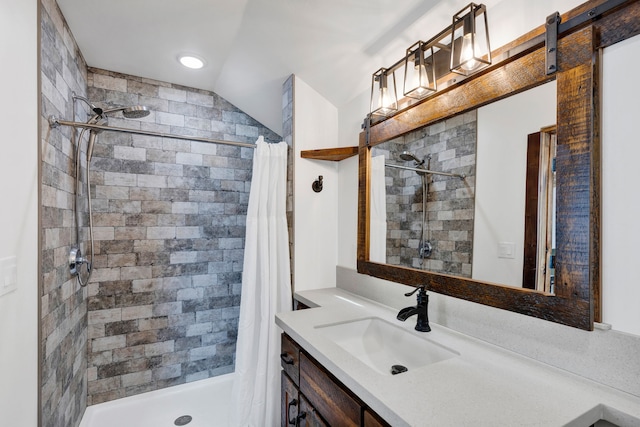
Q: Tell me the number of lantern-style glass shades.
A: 3